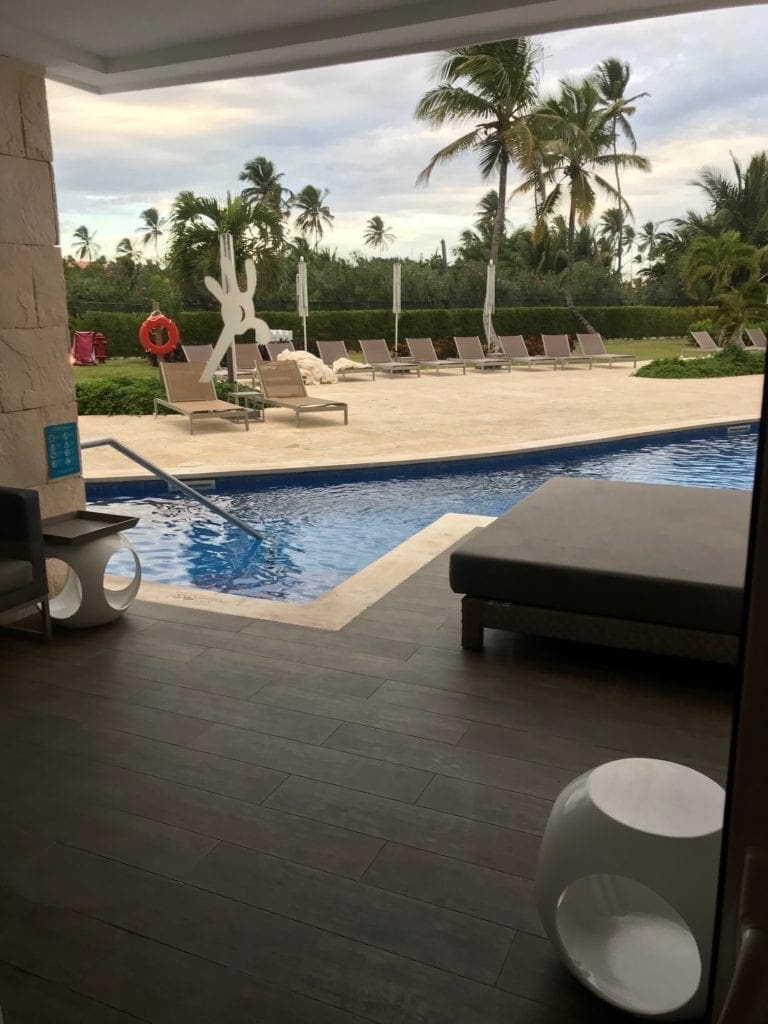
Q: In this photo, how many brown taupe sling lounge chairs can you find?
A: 14